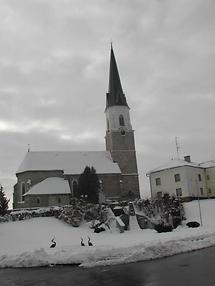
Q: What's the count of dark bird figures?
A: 3